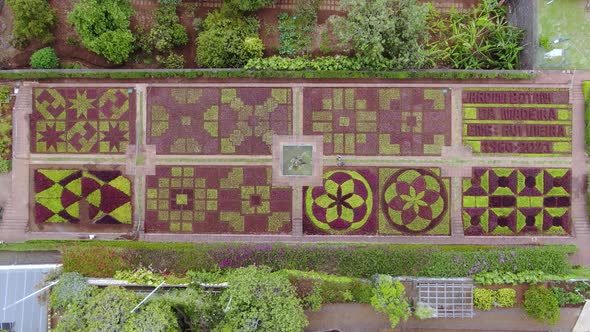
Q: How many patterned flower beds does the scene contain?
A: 8